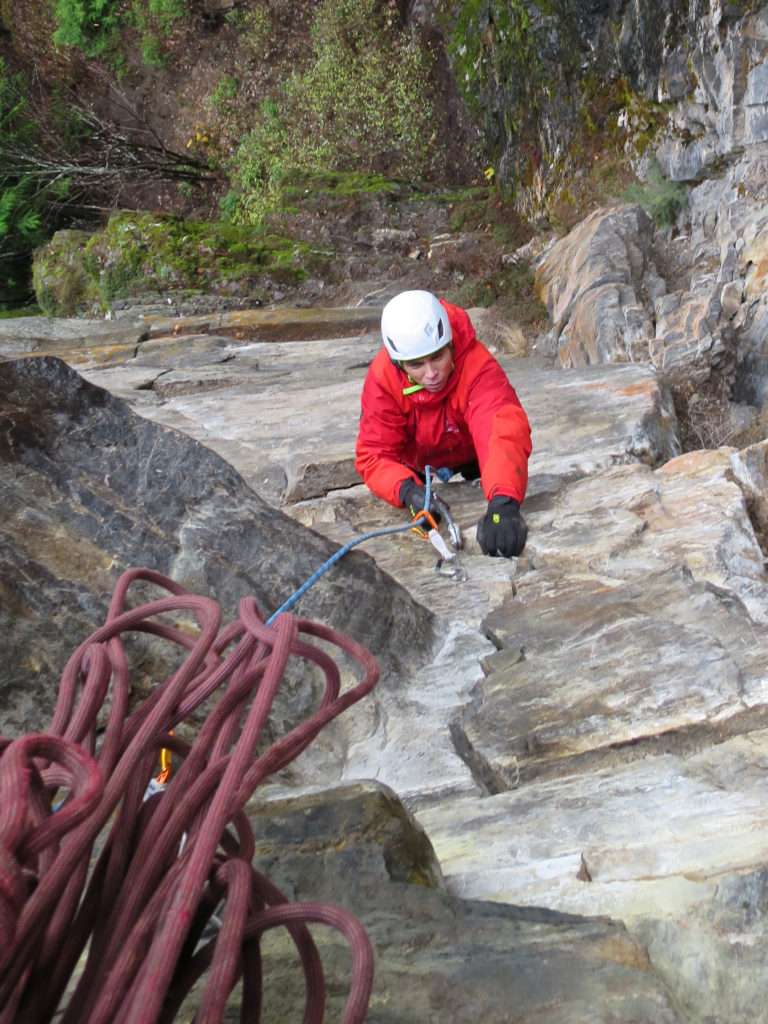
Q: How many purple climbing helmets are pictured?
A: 0